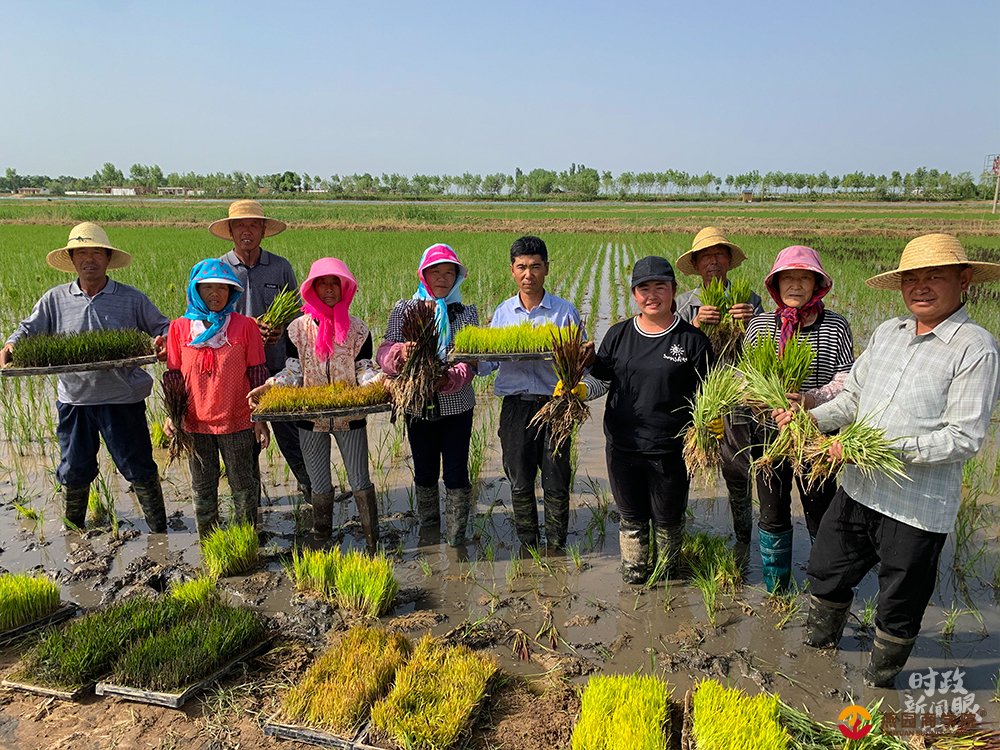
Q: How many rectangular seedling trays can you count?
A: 10